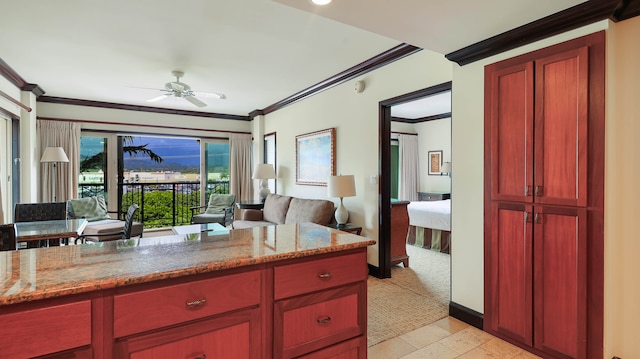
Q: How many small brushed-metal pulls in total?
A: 8